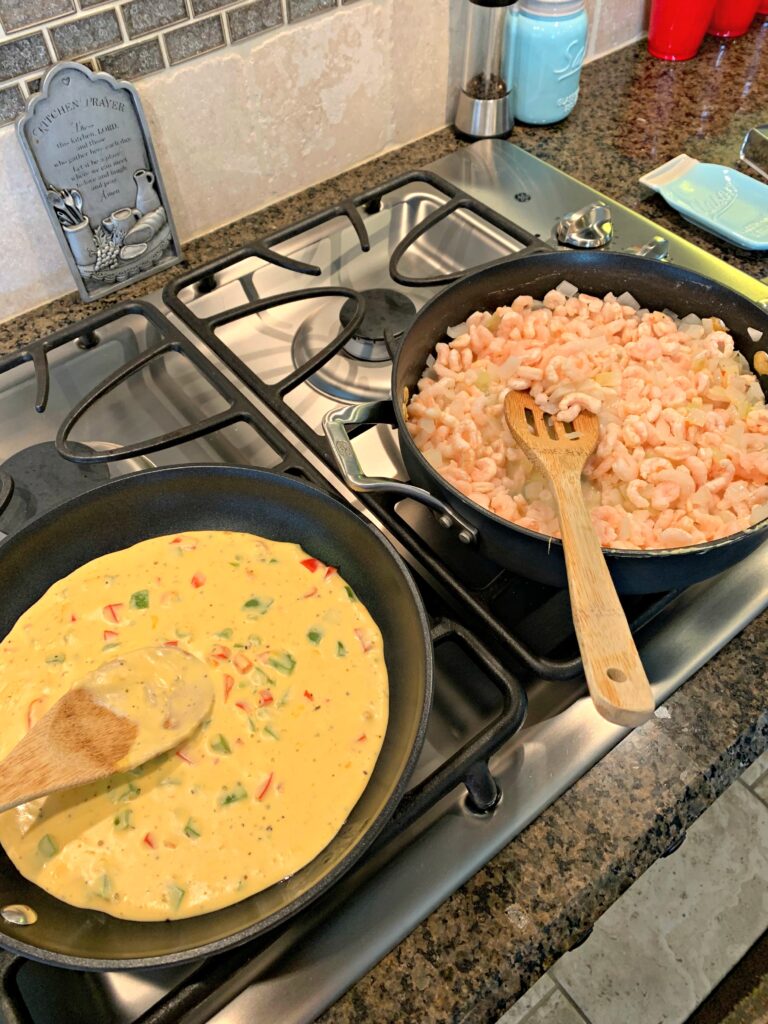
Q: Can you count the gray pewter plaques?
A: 1